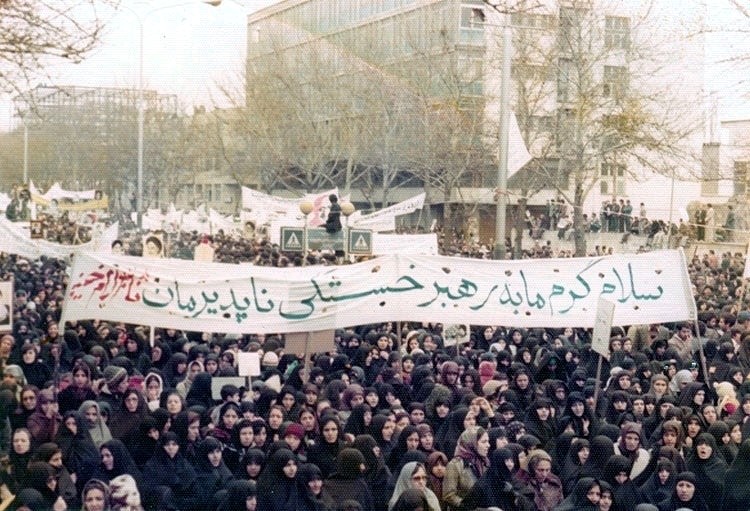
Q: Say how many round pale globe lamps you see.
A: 2